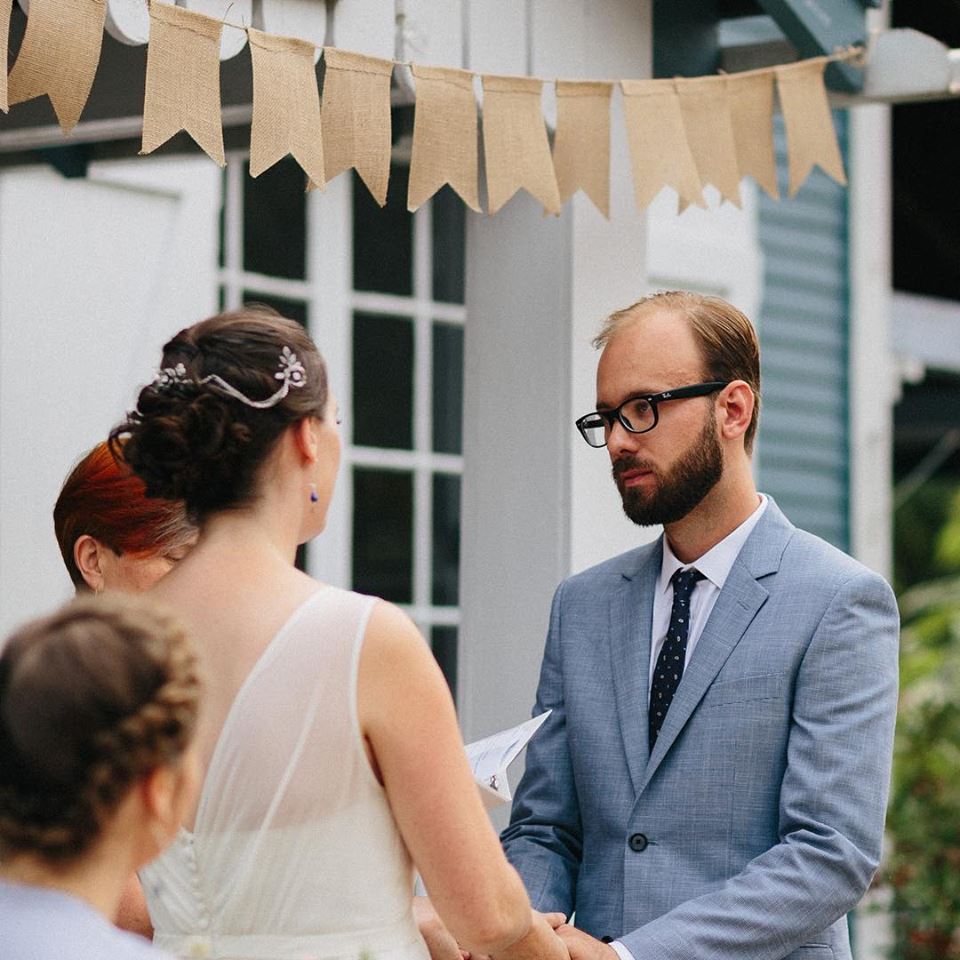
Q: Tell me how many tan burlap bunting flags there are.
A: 12